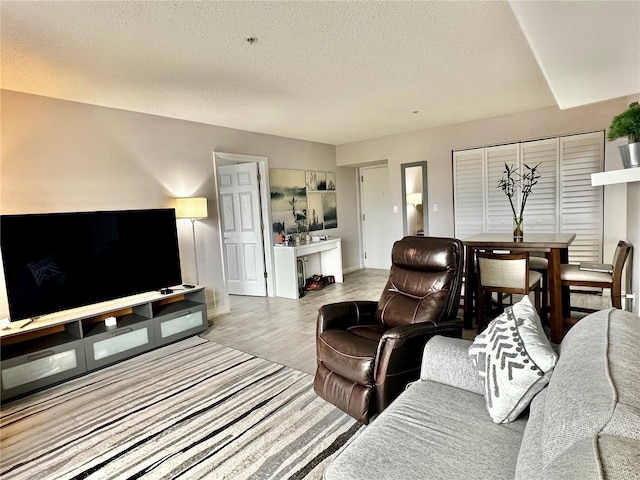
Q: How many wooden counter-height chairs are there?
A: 3